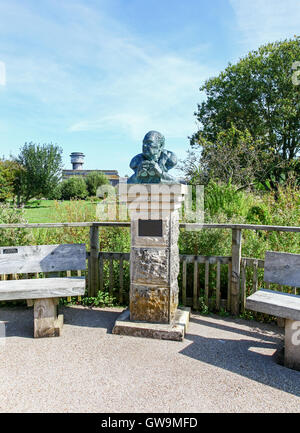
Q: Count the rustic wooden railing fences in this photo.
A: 1